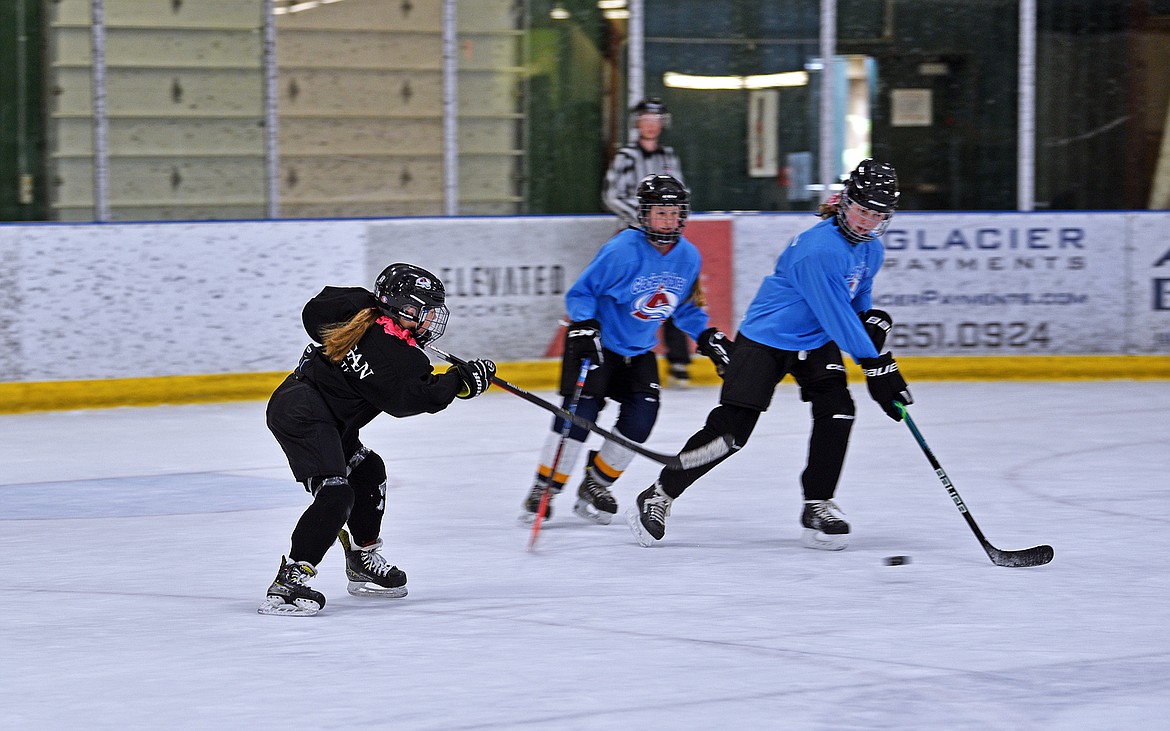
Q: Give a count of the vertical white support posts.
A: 6